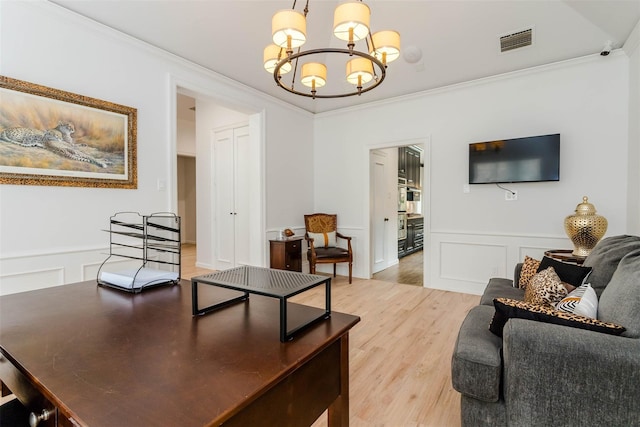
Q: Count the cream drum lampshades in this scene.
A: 6